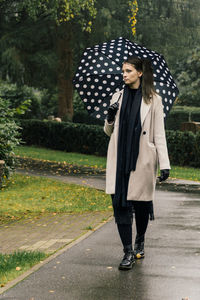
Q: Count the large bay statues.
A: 0